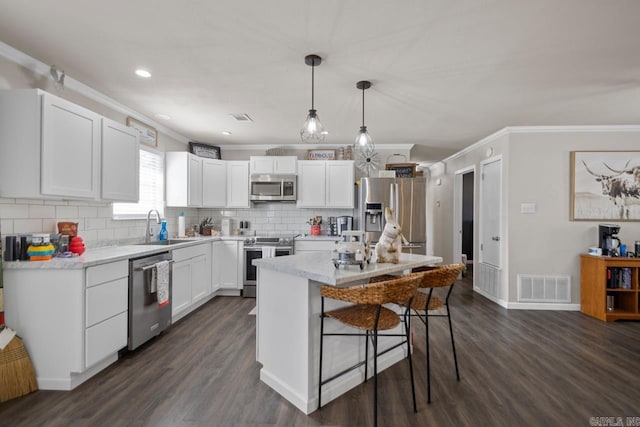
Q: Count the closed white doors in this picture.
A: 1